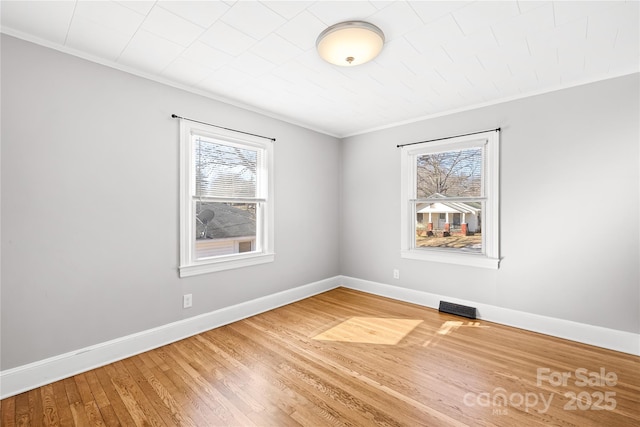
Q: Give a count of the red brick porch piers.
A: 3